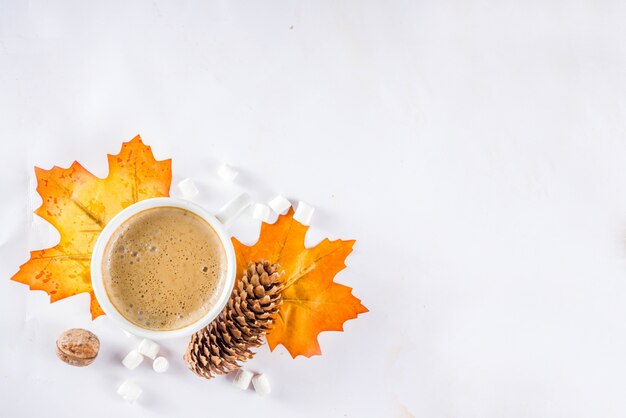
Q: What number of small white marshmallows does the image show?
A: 11